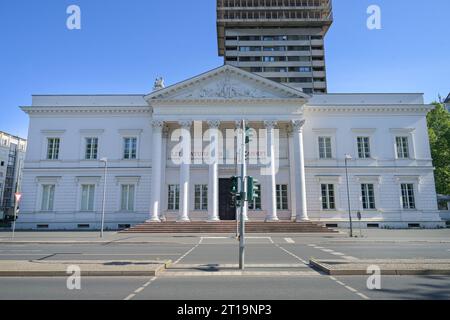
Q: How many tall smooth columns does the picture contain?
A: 6